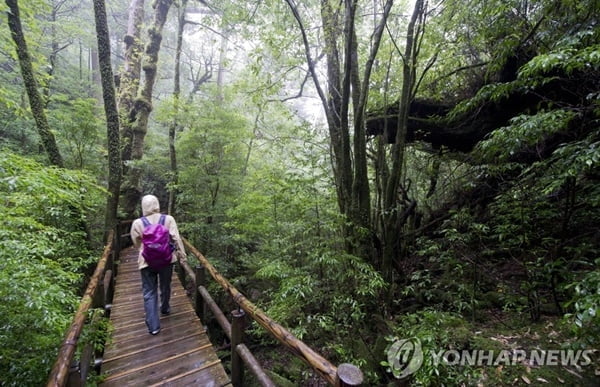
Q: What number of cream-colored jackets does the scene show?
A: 1